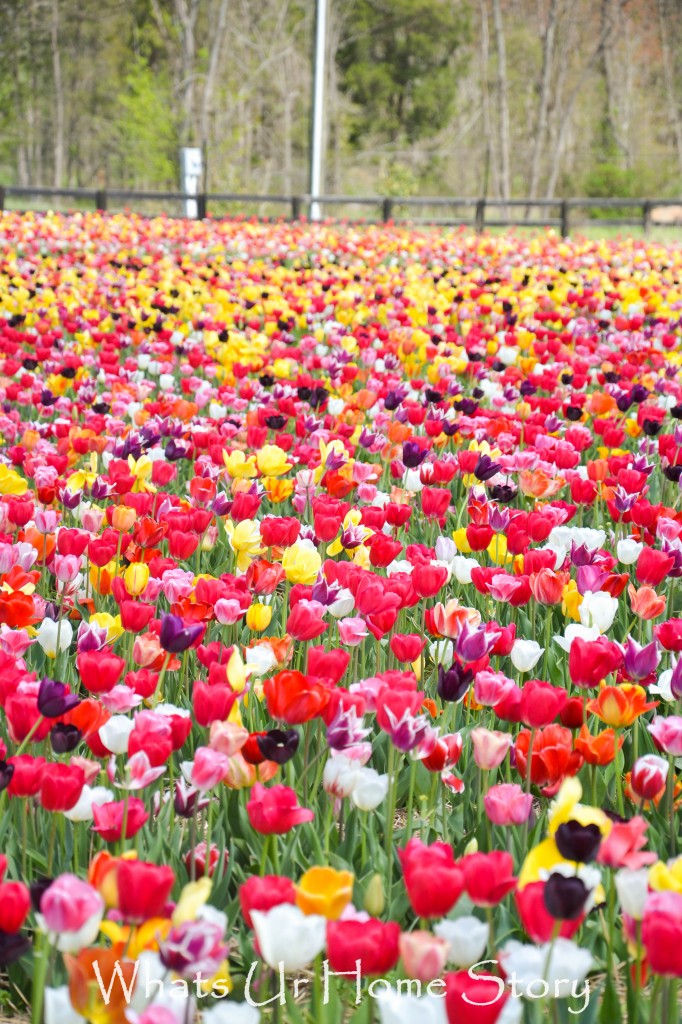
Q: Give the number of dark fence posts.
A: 8